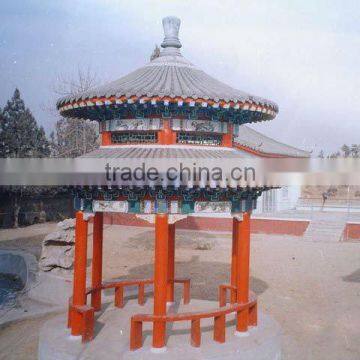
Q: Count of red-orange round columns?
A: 6